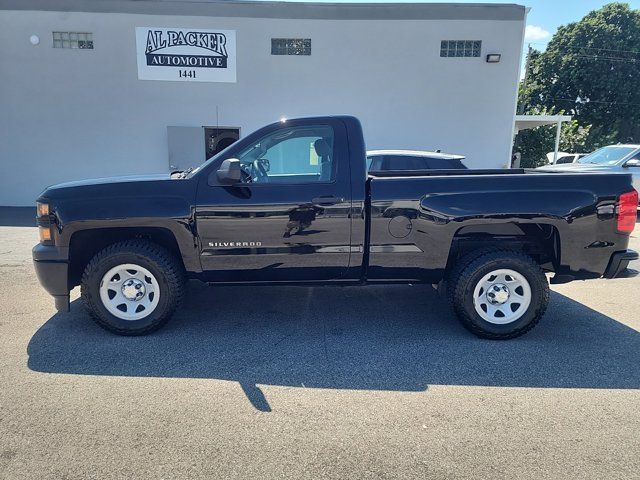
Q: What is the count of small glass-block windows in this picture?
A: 3